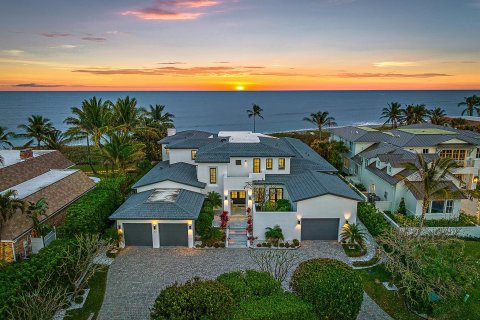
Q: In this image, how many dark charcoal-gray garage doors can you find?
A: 3